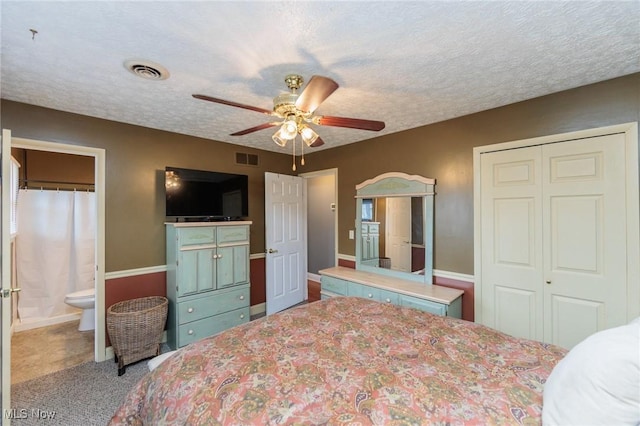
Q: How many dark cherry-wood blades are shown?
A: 5